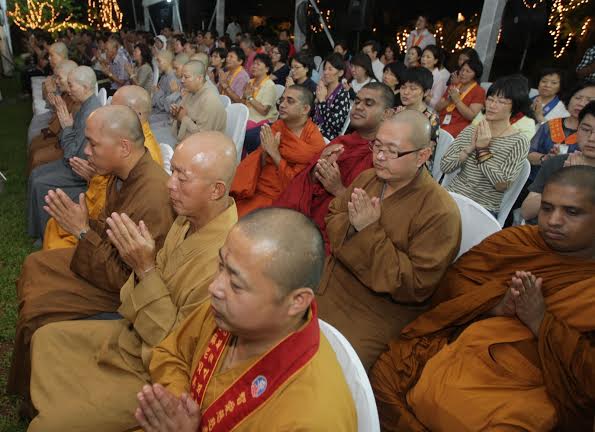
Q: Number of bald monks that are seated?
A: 15